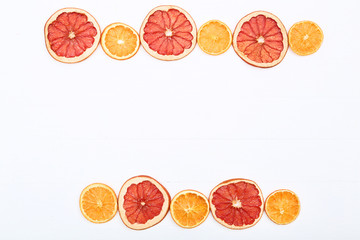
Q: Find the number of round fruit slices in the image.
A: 11